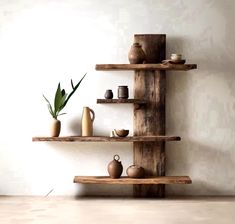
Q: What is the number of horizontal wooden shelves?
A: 4